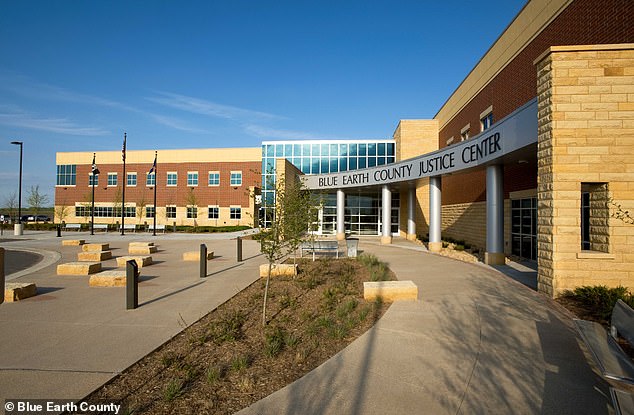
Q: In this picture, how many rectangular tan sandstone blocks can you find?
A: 12